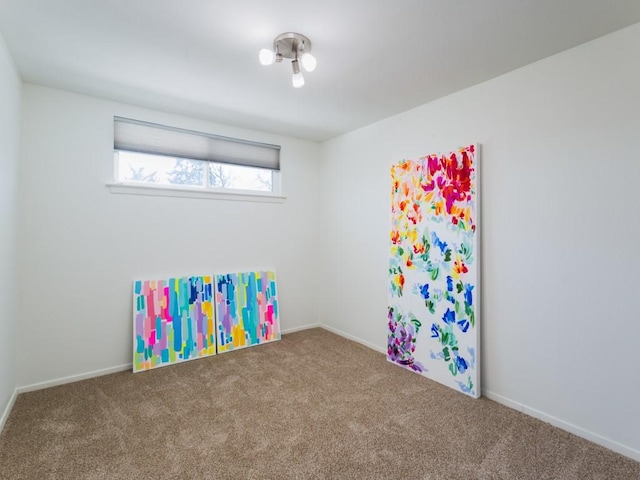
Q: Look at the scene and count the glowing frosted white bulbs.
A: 3